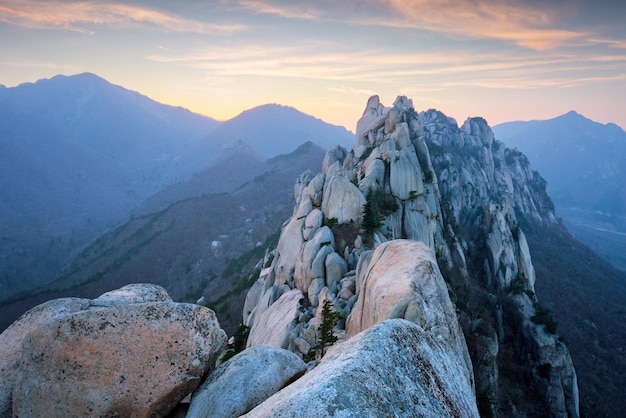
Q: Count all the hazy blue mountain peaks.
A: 3